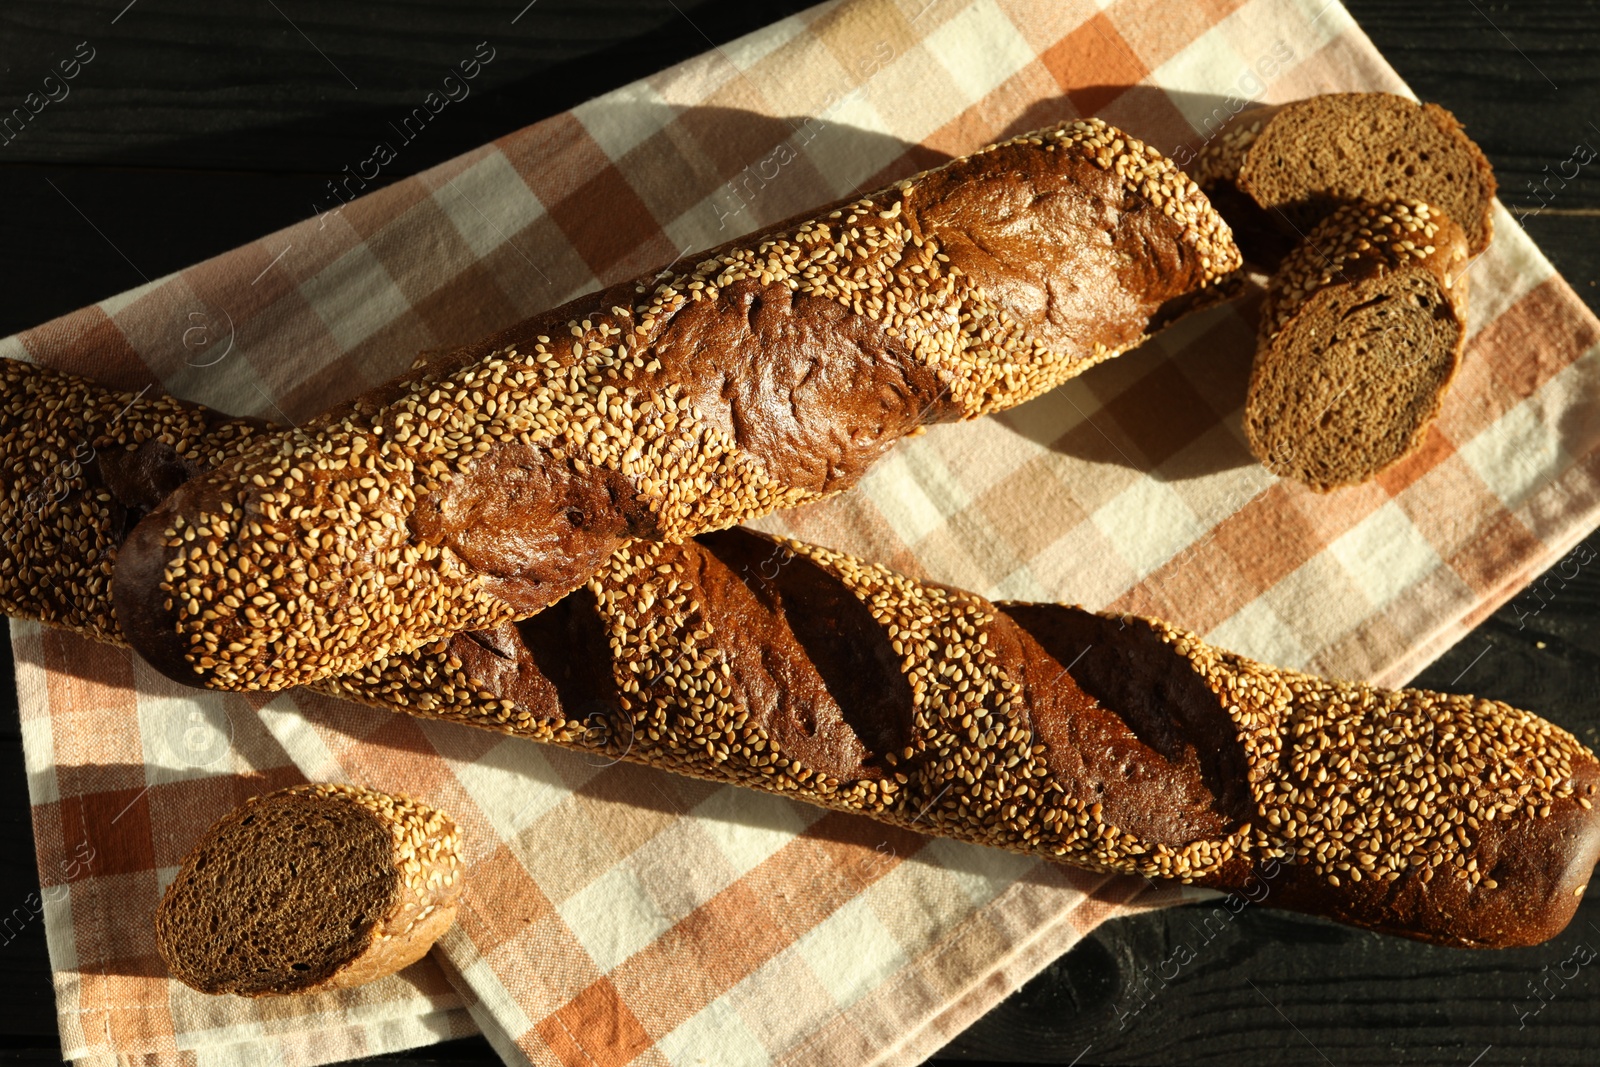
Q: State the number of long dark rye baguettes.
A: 2